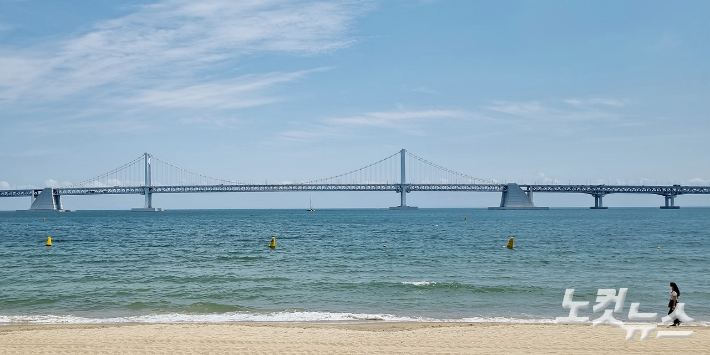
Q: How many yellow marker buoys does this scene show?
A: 3